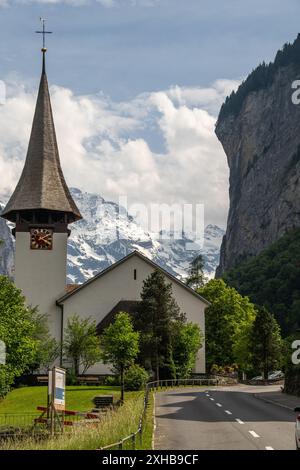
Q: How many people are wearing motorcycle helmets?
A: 0